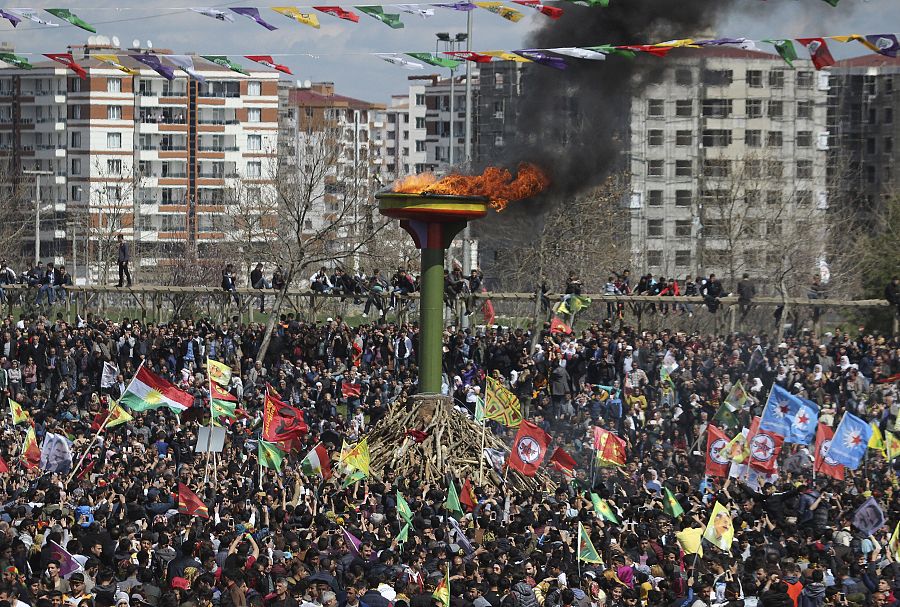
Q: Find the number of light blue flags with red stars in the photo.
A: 3